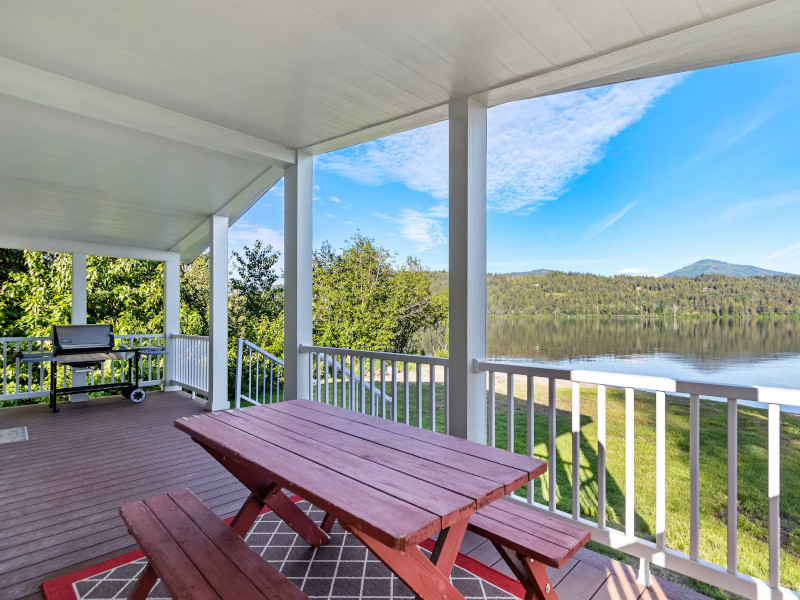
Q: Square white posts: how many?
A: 5